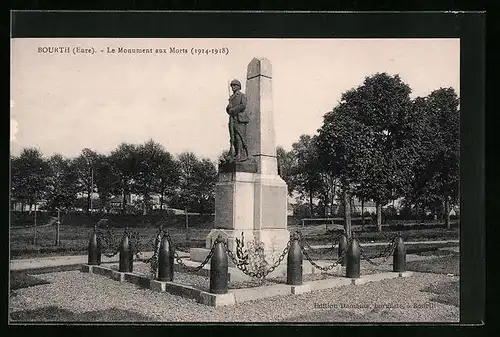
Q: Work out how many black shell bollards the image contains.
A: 8